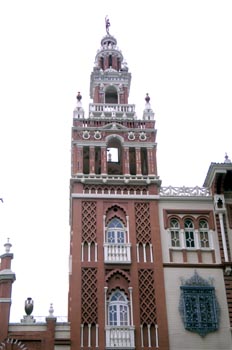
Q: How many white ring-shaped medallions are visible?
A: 4